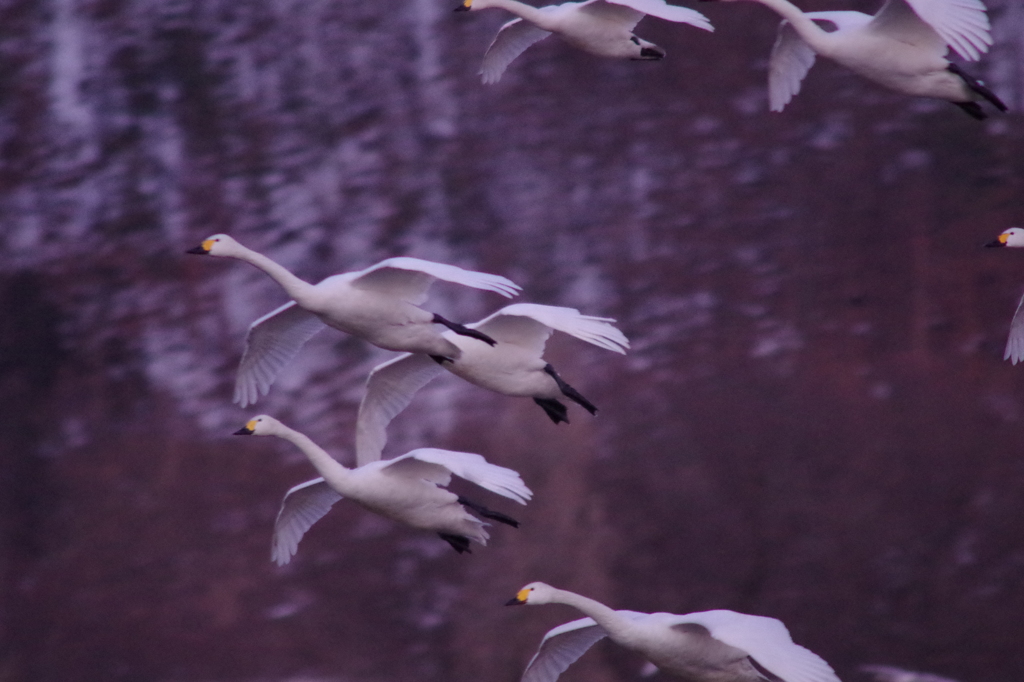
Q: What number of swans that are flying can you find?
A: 7